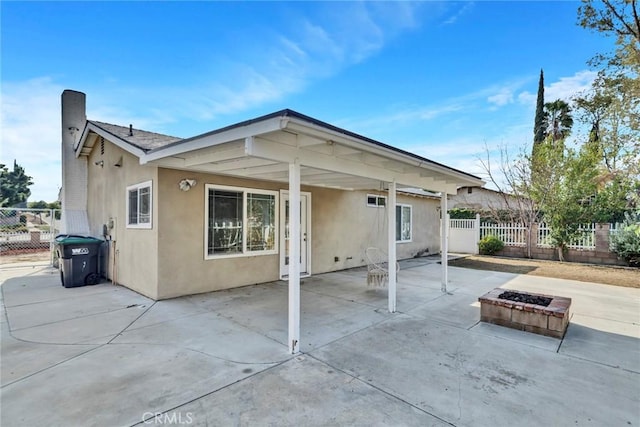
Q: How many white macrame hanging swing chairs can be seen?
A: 1